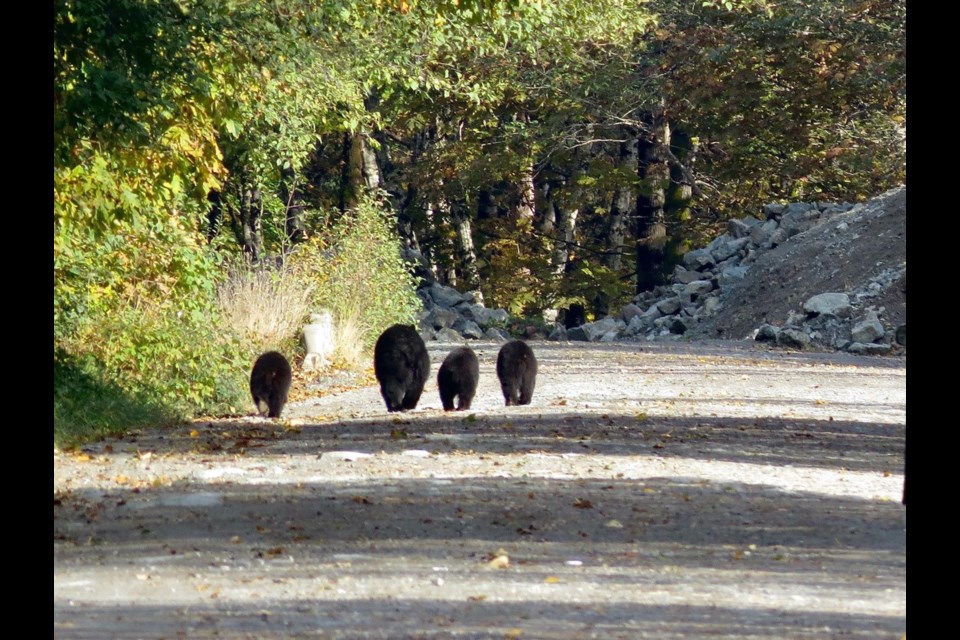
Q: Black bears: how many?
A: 4